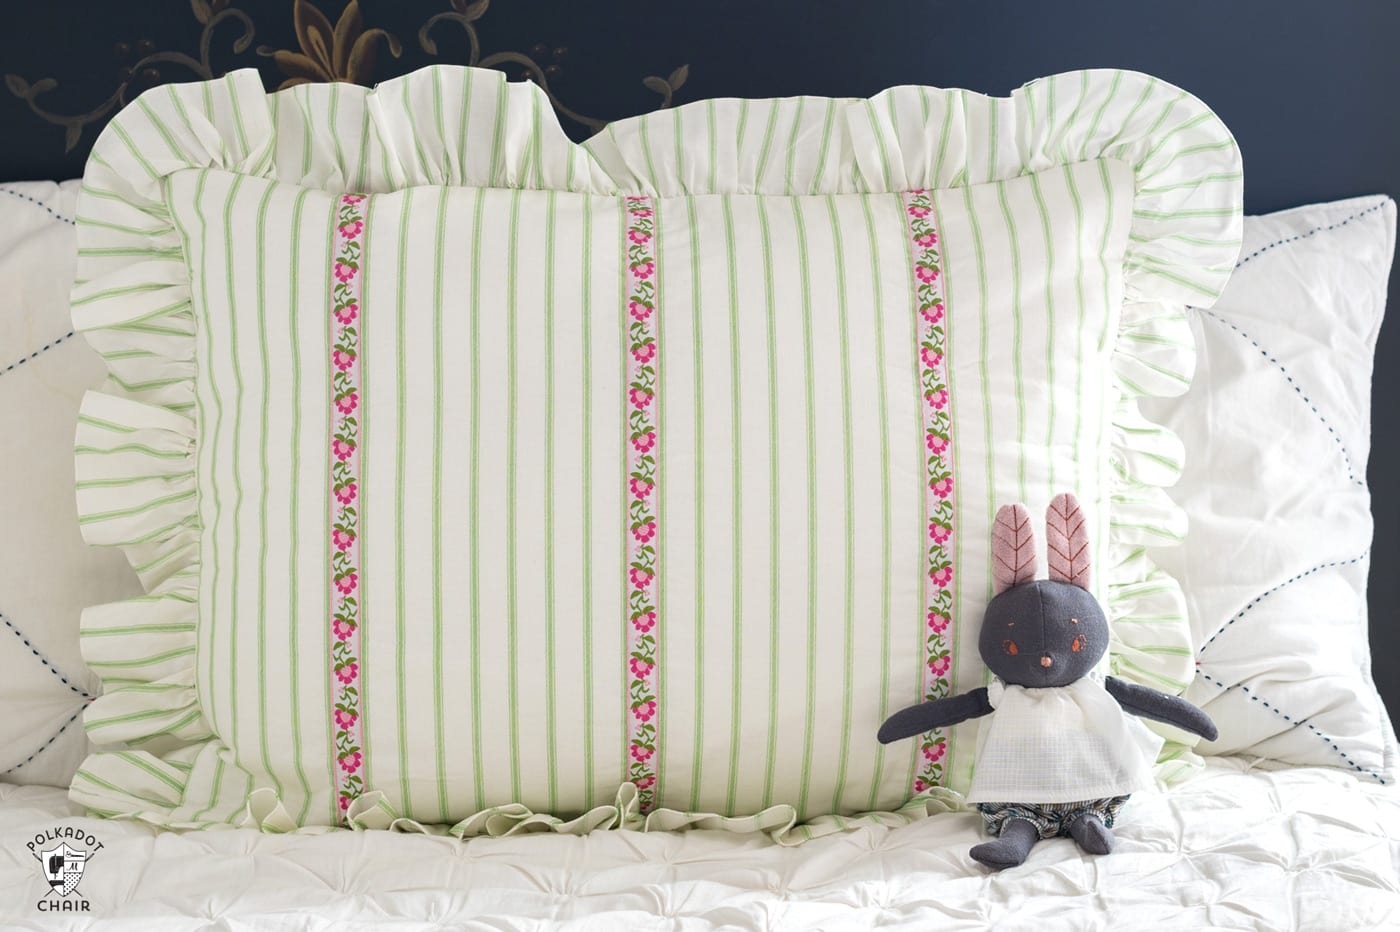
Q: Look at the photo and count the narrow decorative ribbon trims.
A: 3